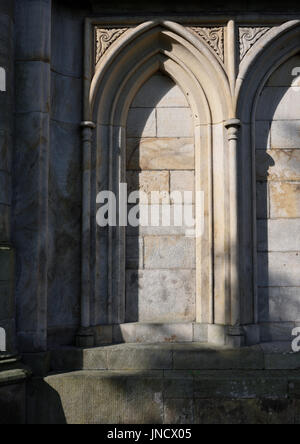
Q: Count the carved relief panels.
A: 3